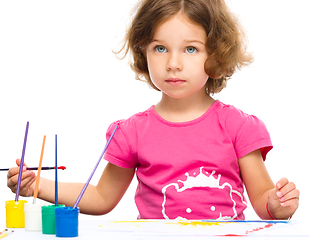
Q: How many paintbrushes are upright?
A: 4